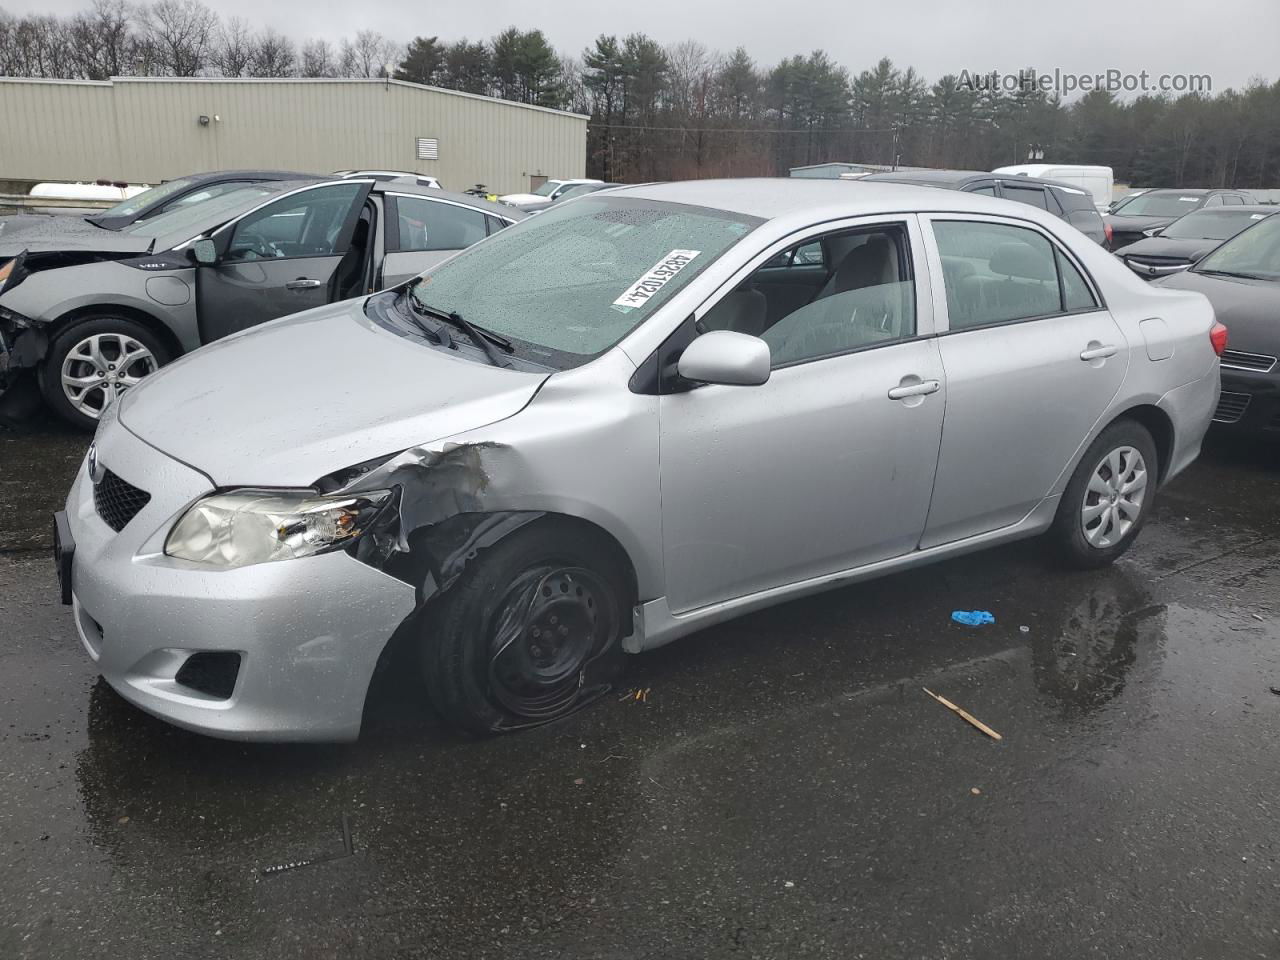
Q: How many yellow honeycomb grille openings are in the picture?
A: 0